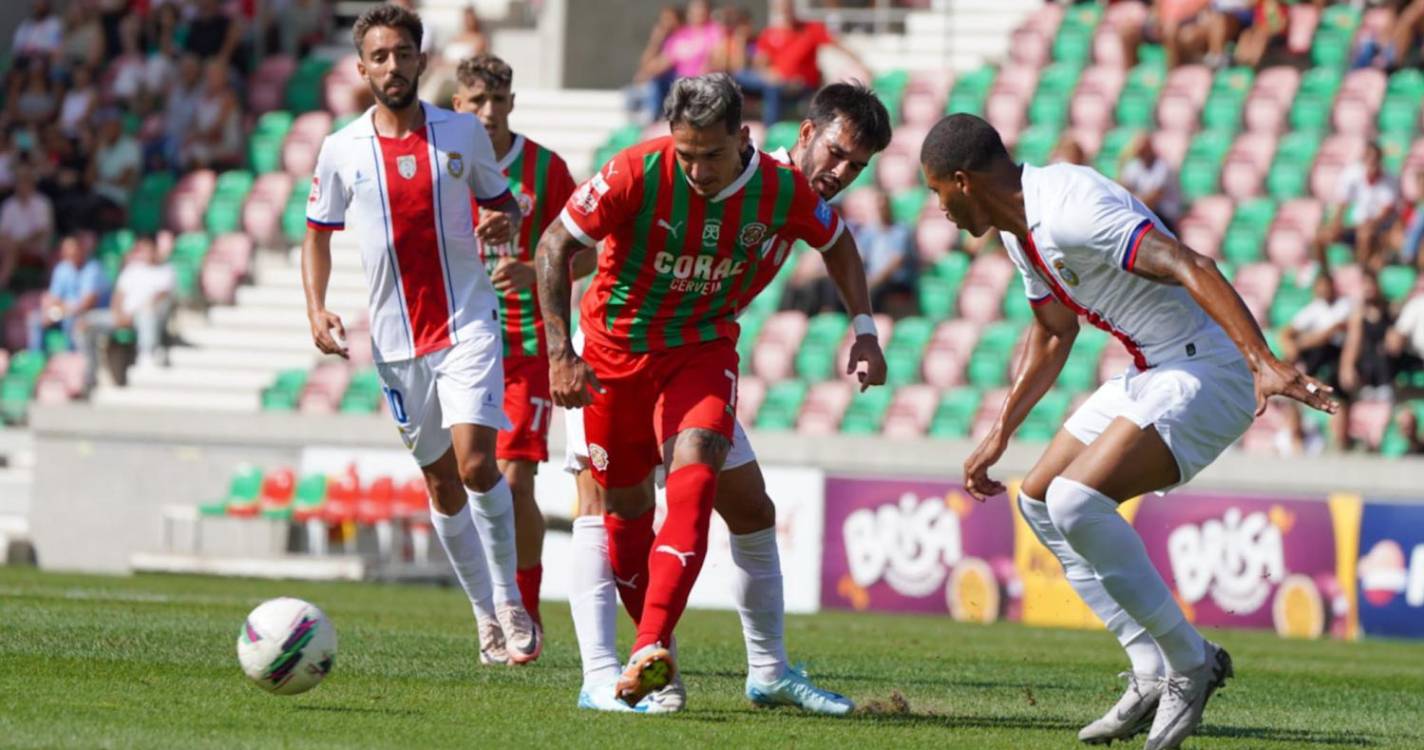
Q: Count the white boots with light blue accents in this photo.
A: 2